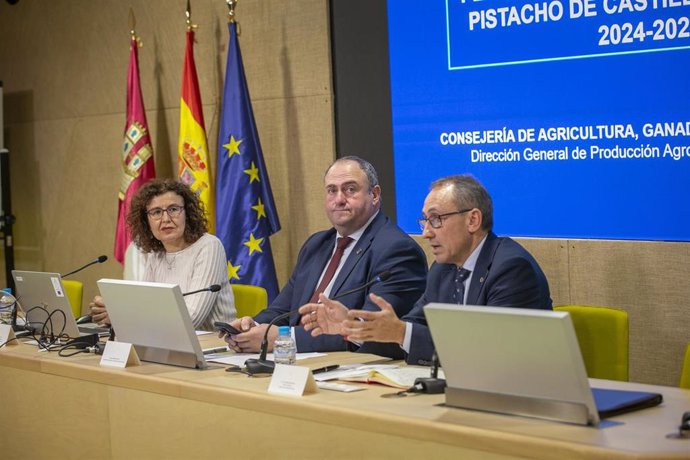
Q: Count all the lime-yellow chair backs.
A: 4